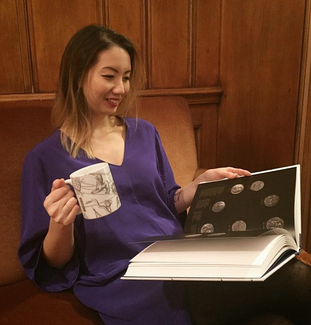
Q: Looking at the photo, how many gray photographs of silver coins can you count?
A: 7